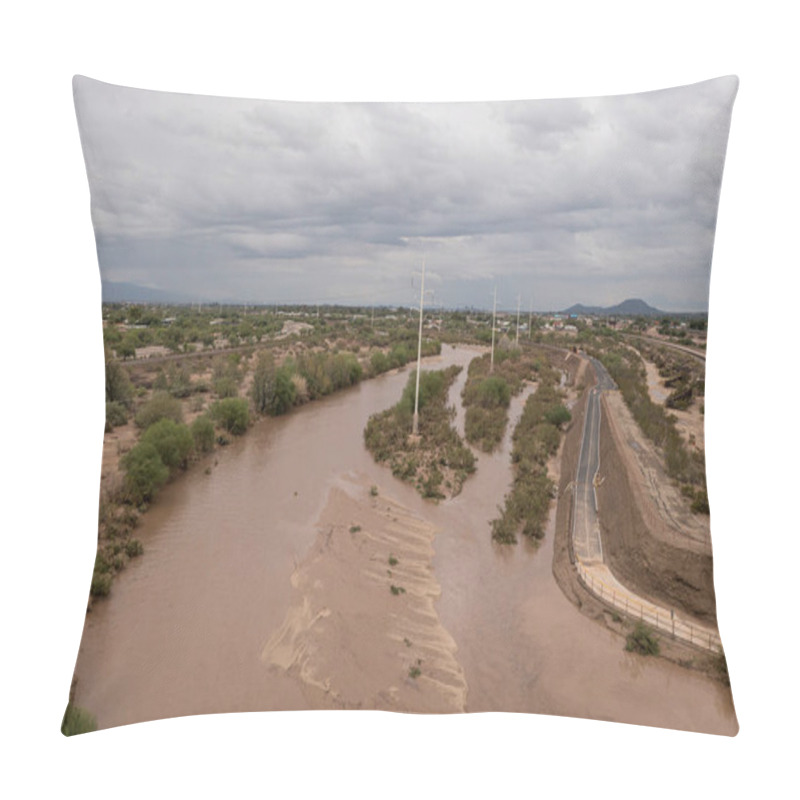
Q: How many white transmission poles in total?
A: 4